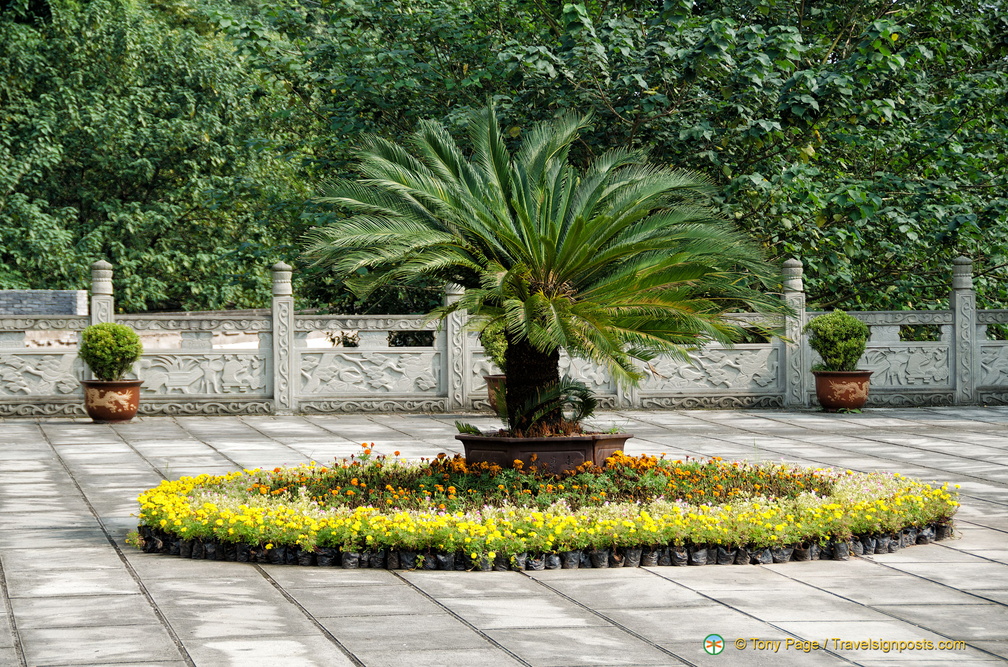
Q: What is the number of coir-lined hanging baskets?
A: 0